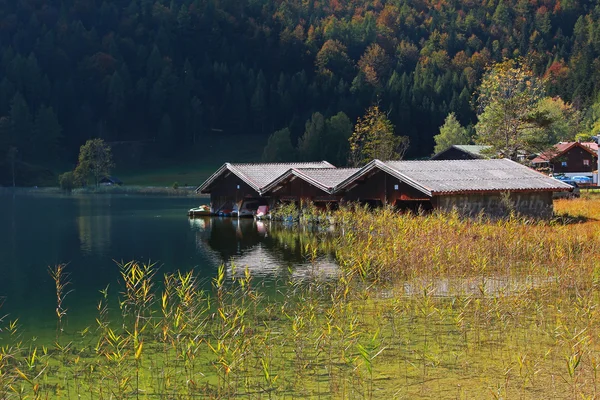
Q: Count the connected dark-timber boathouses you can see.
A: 3